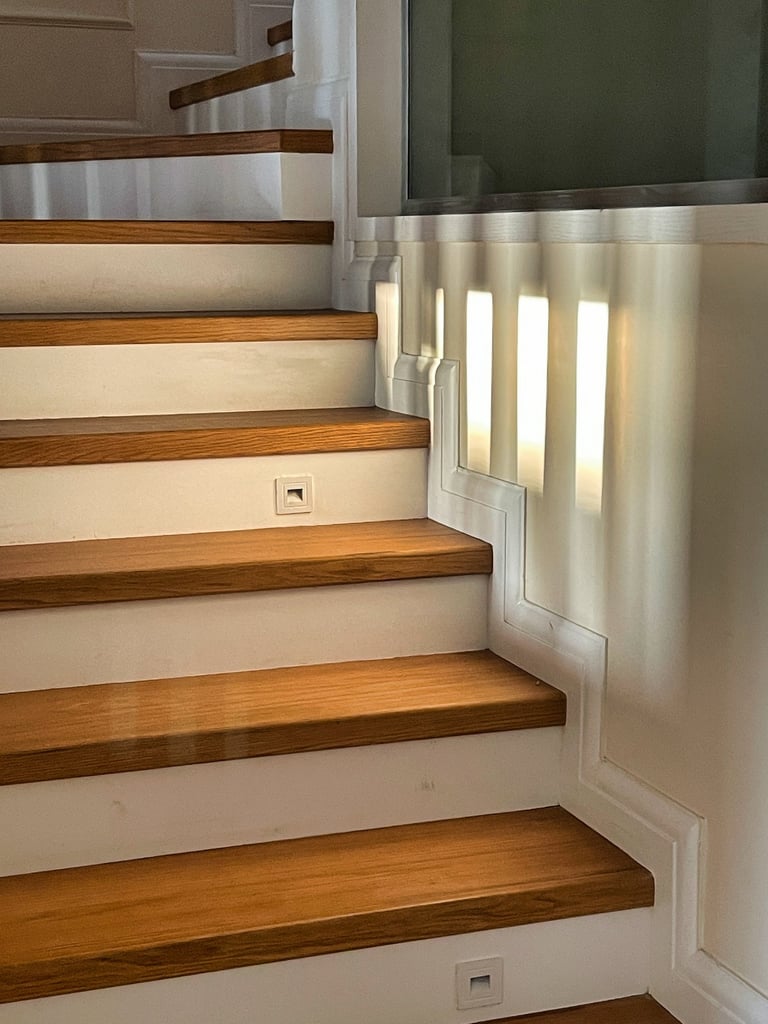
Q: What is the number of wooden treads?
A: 10